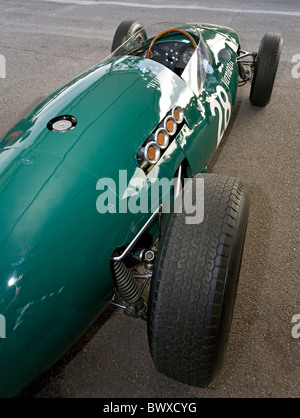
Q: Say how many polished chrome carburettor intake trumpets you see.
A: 4